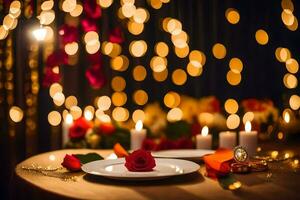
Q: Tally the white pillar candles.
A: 5